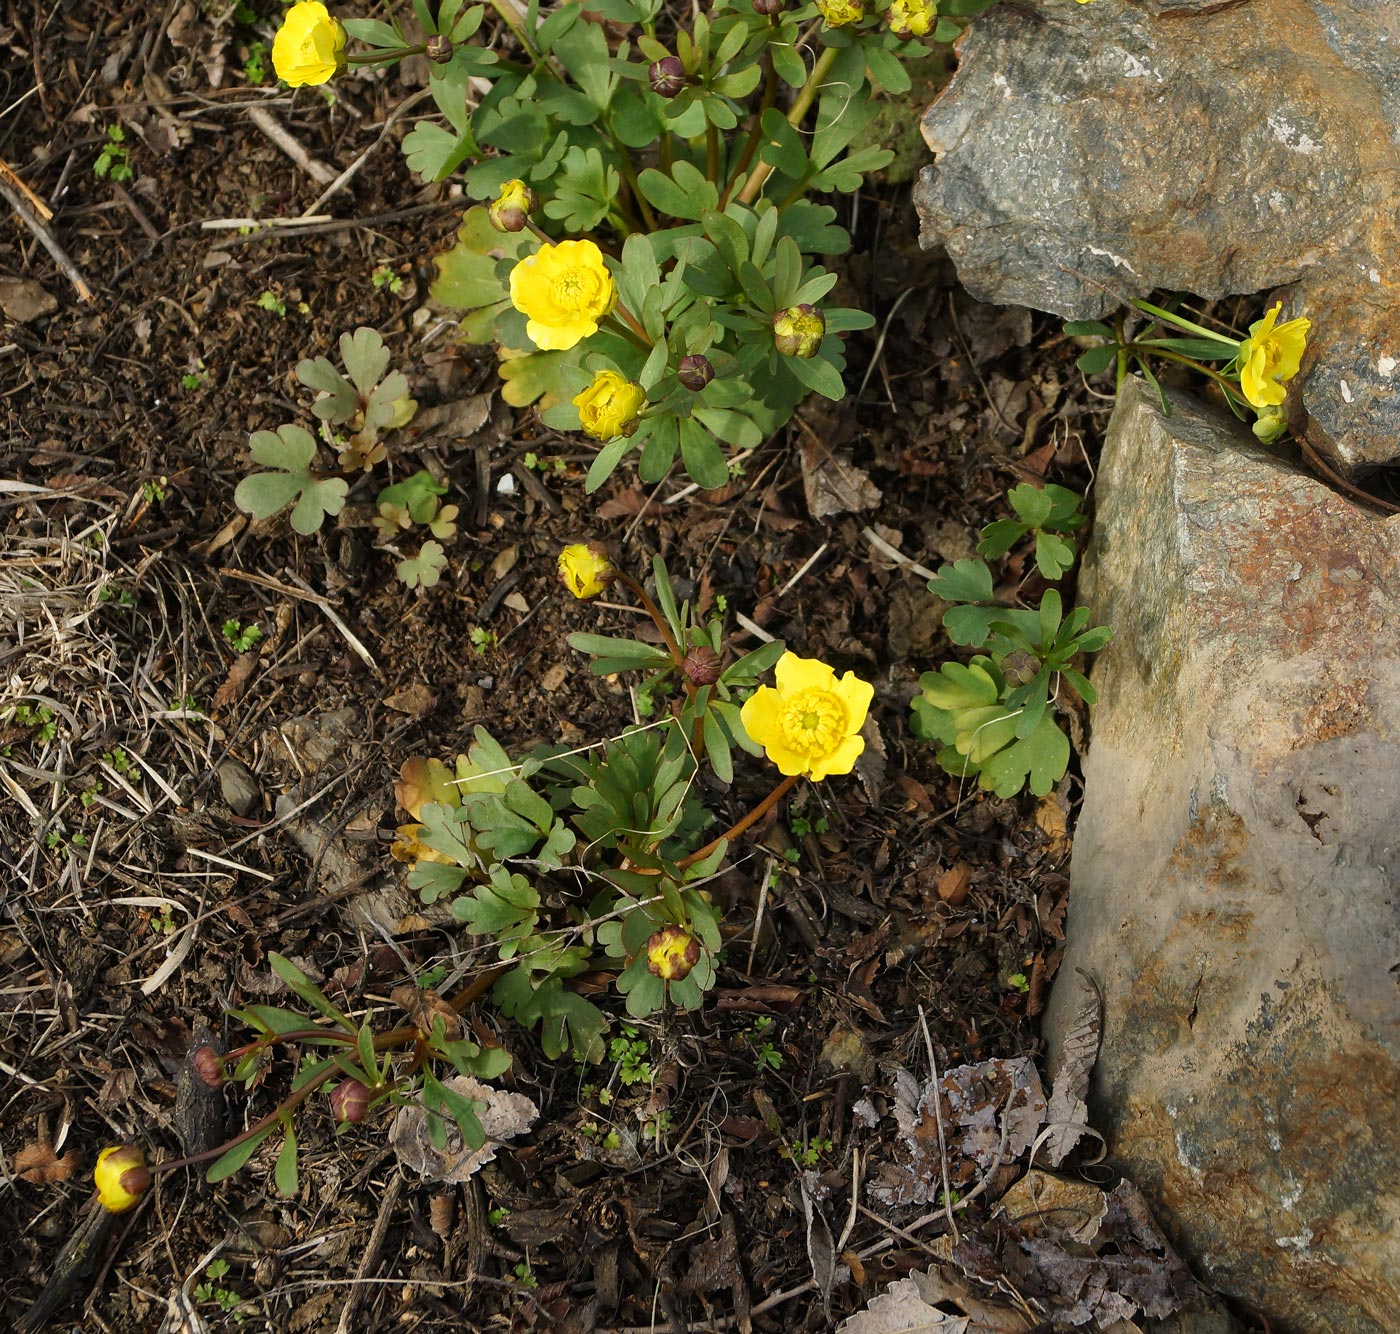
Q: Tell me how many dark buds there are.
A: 8